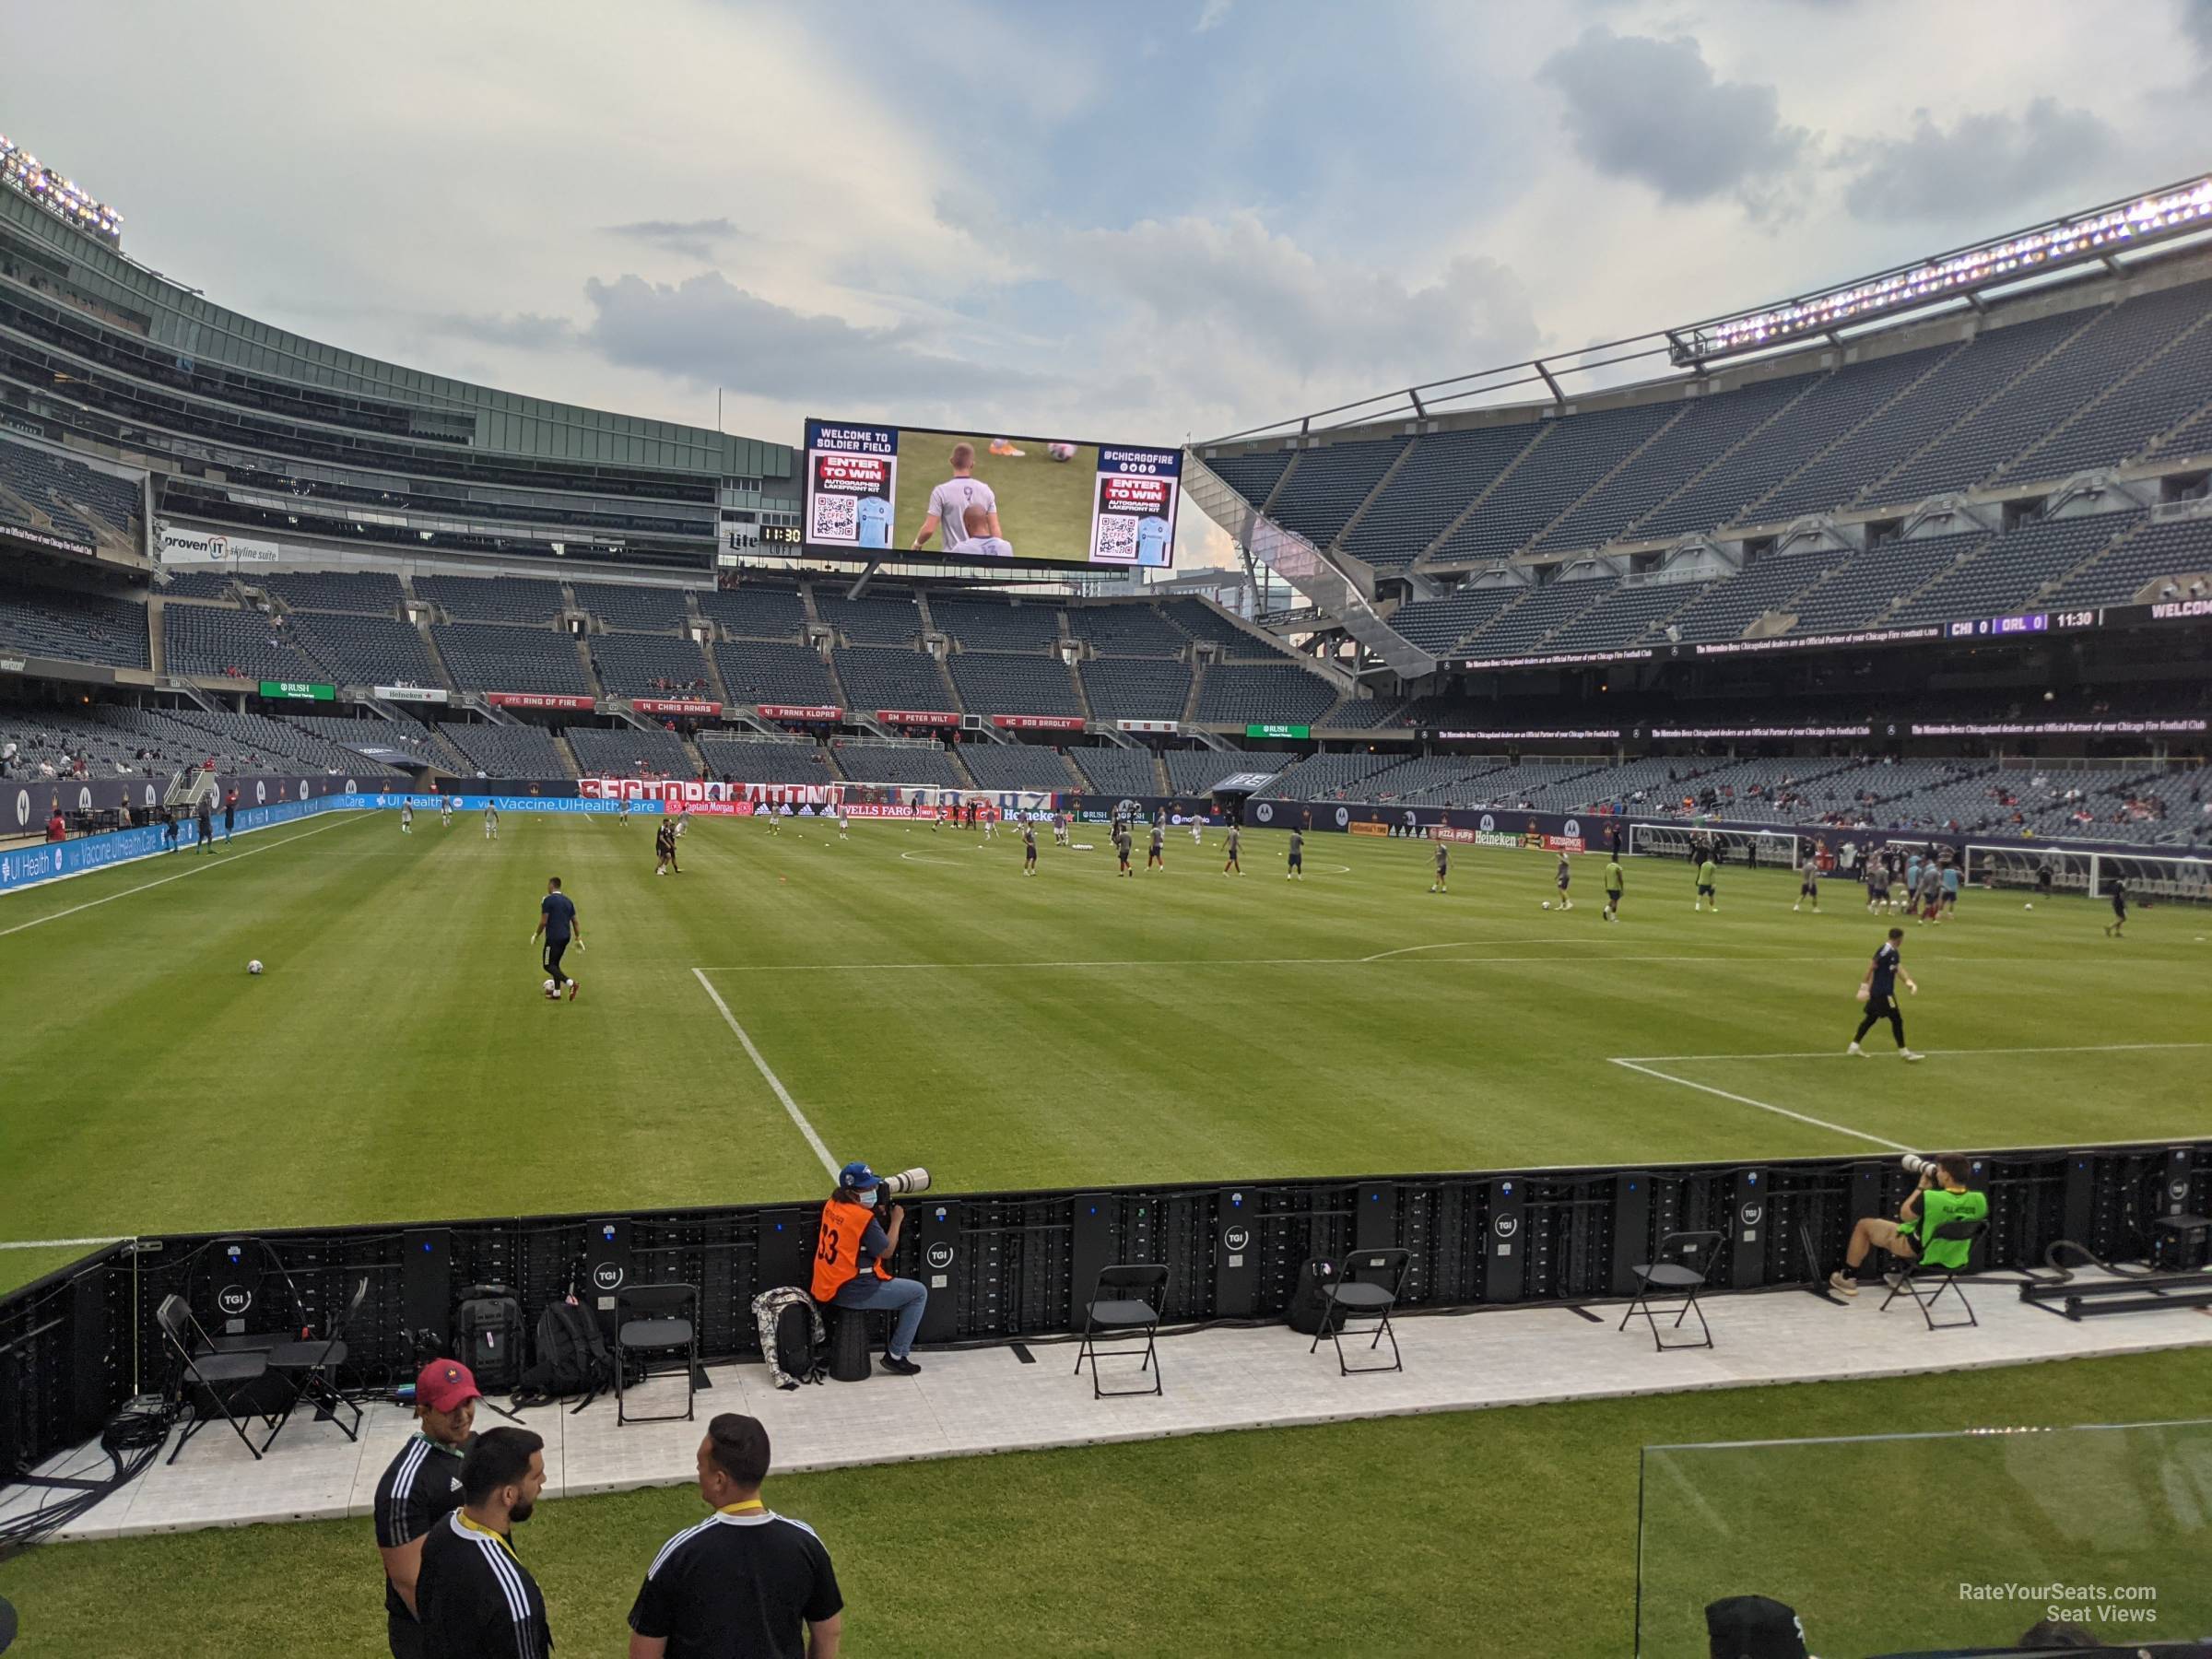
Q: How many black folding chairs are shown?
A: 7